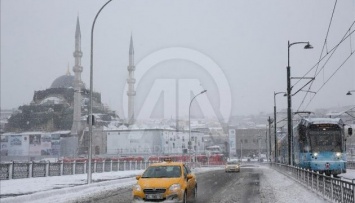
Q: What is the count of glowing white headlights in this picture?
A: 2